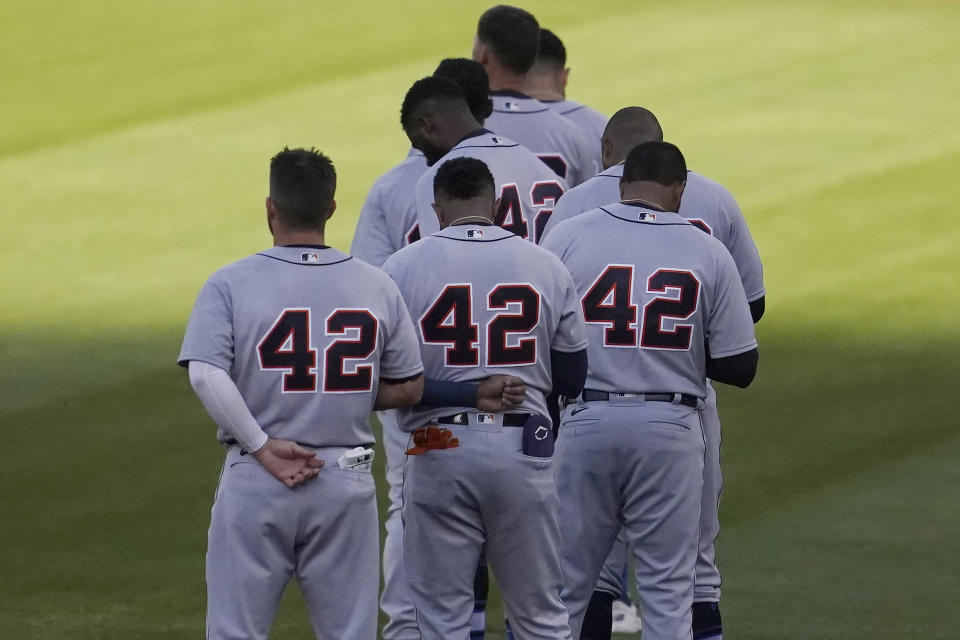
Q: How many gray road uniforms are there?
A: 8